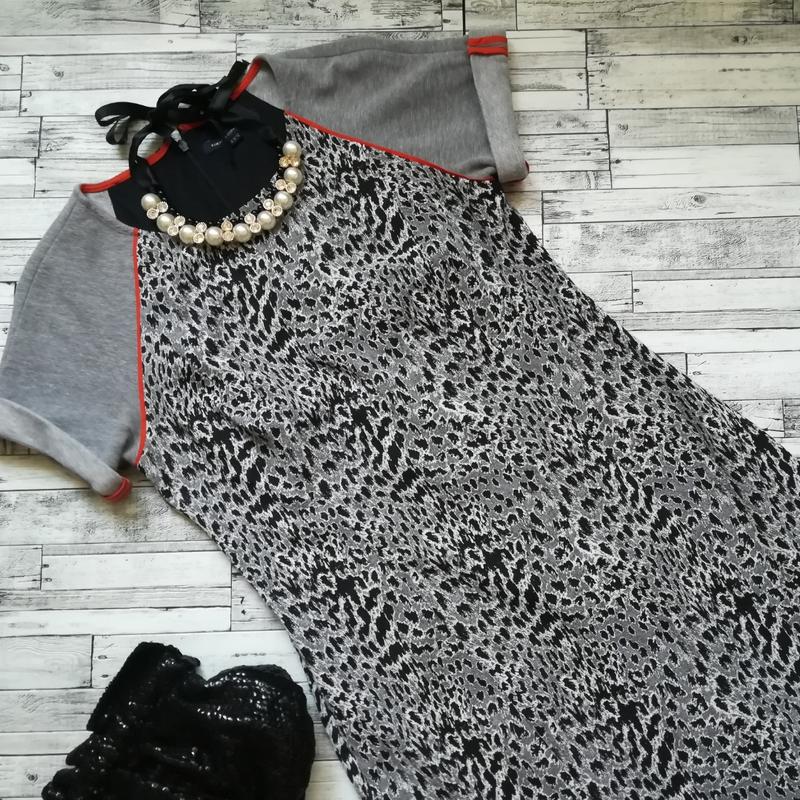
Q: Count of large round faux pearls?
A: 9